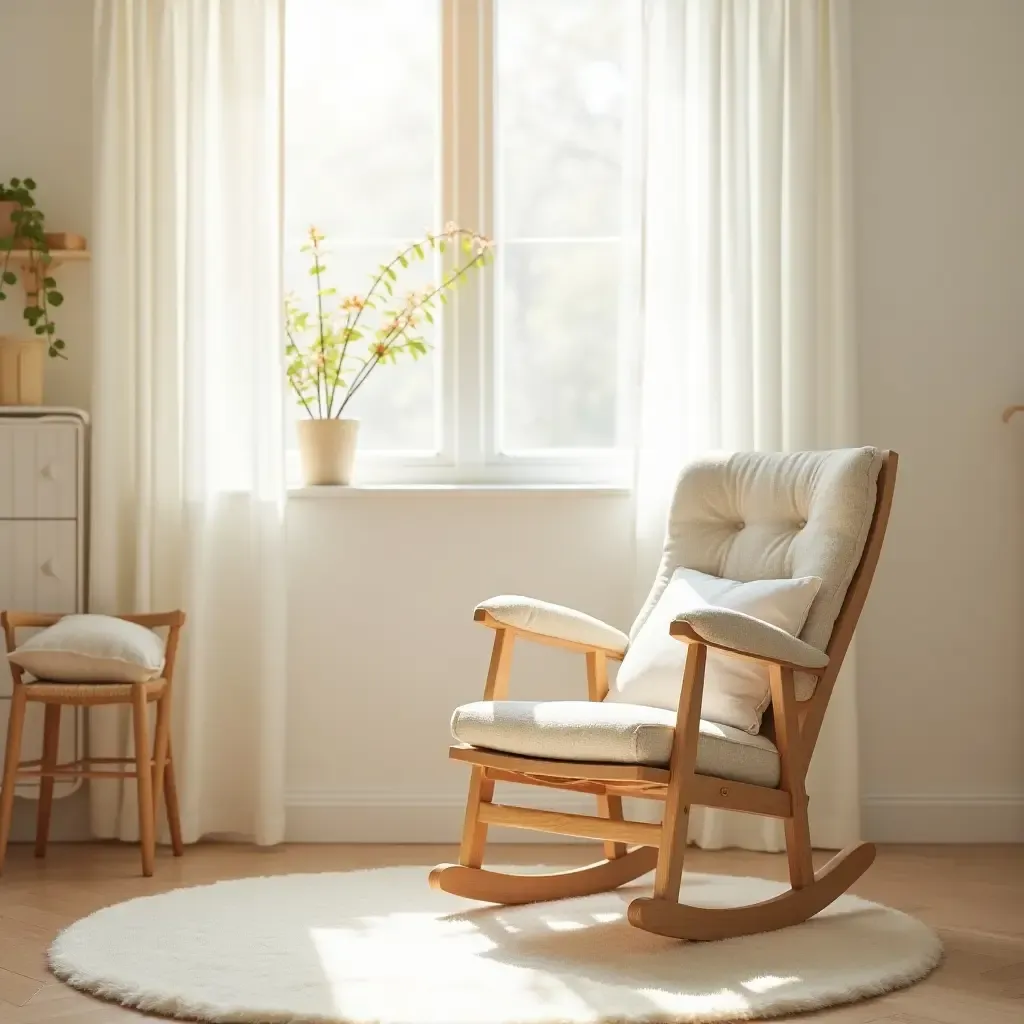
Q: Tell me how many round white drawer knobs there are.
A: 2